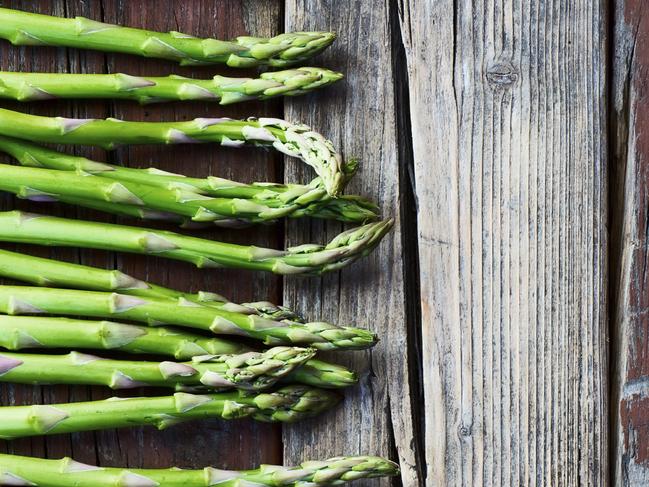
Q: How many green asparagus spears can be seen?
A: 13